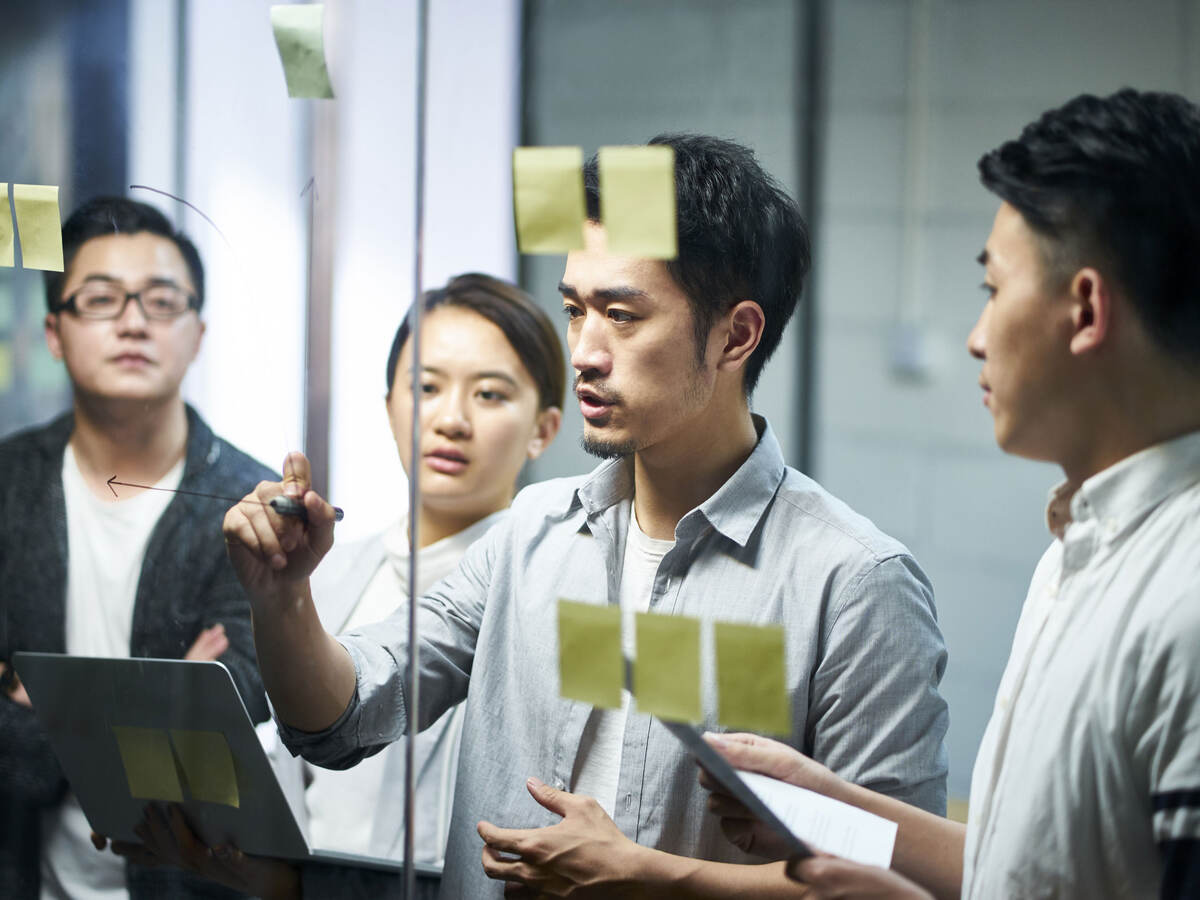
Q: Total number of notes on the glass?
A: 10